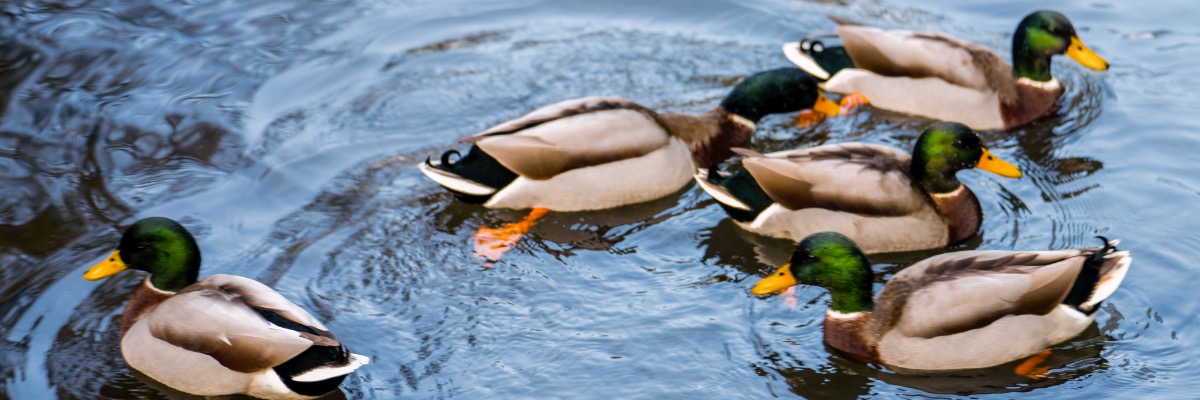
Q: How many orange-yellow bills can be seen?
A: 5